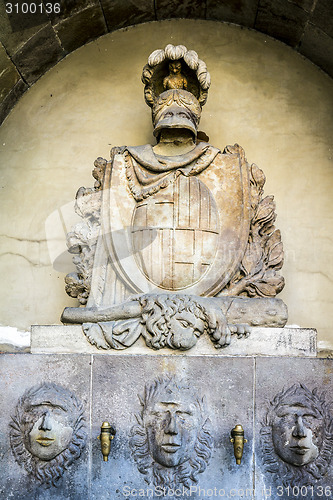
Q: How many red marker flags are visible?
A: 0